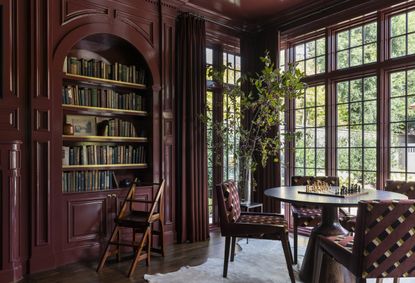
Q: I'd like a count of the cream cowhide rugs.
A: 1